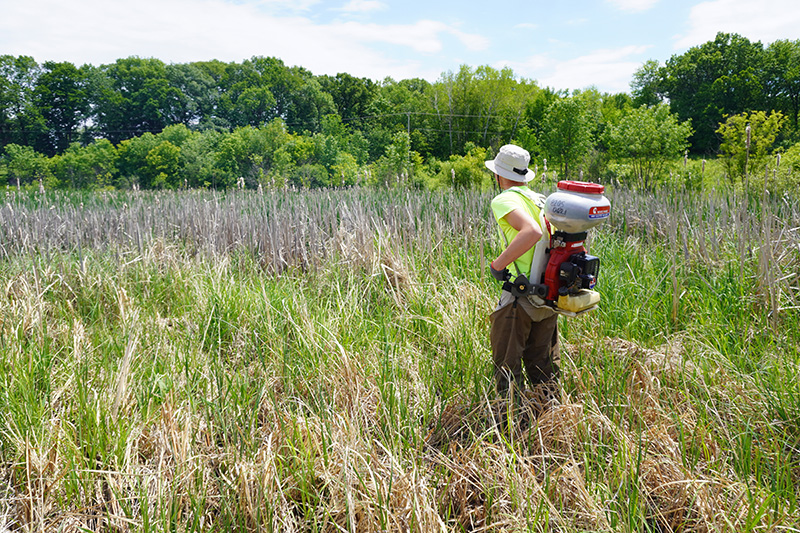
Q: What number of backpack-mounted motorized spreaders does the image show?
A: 1